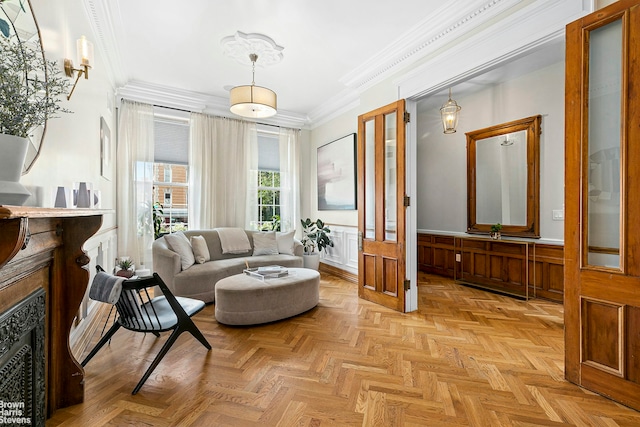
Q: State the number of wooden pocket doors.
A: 2